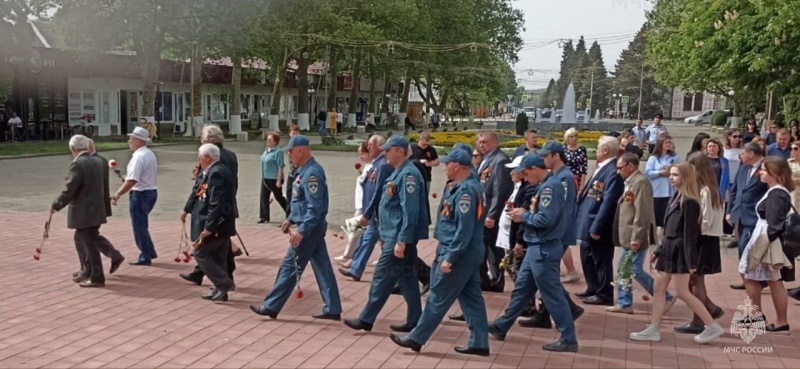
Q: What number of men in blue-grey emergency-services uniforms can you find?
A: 6